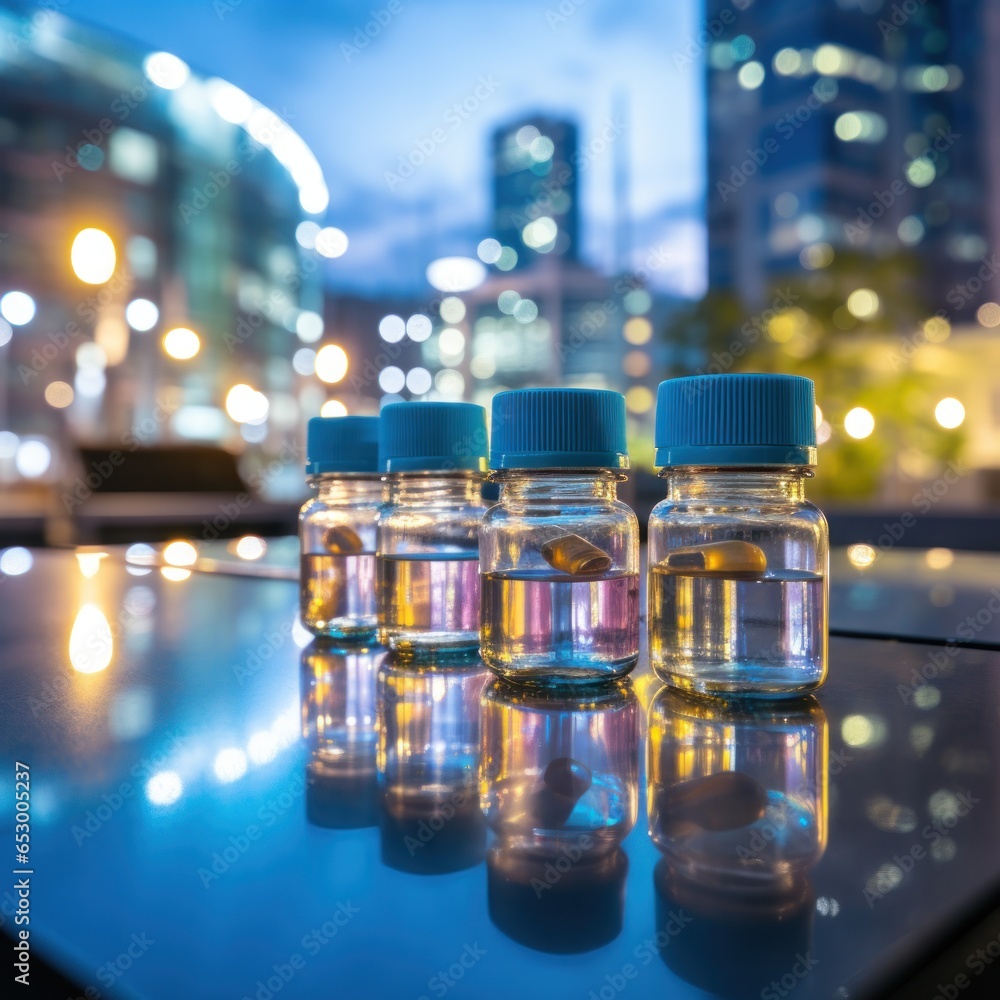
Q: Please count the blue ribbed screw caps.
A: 4